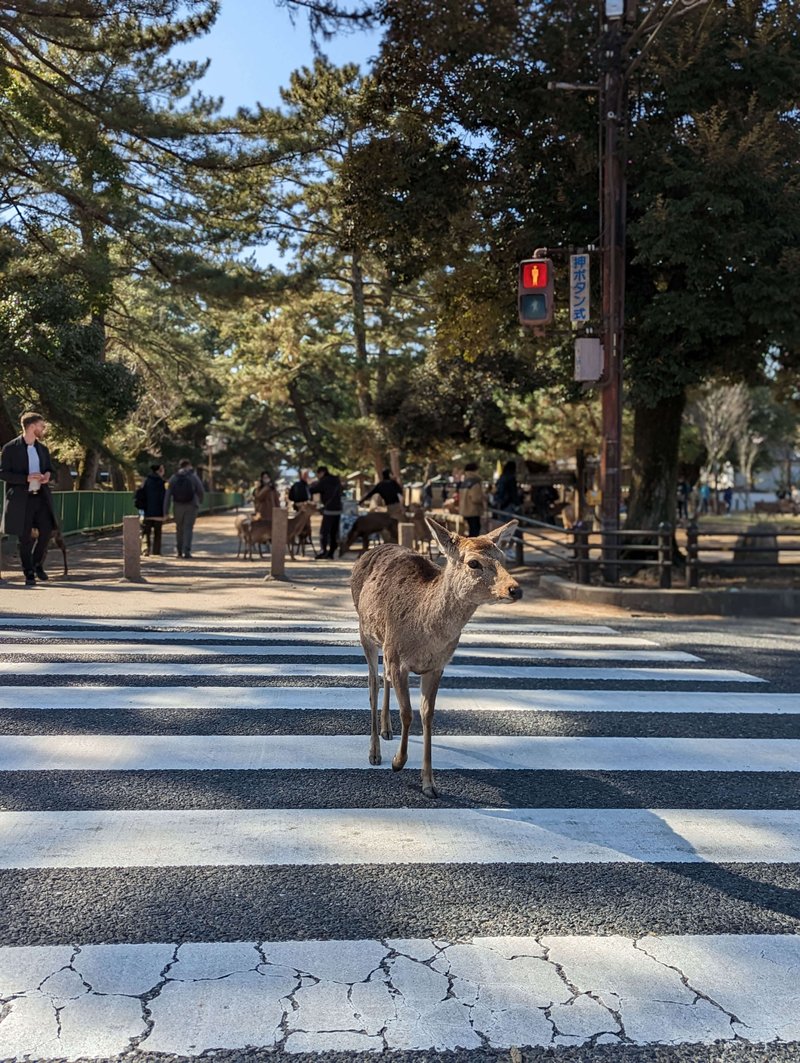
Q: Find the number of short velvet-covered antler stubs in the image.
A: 0